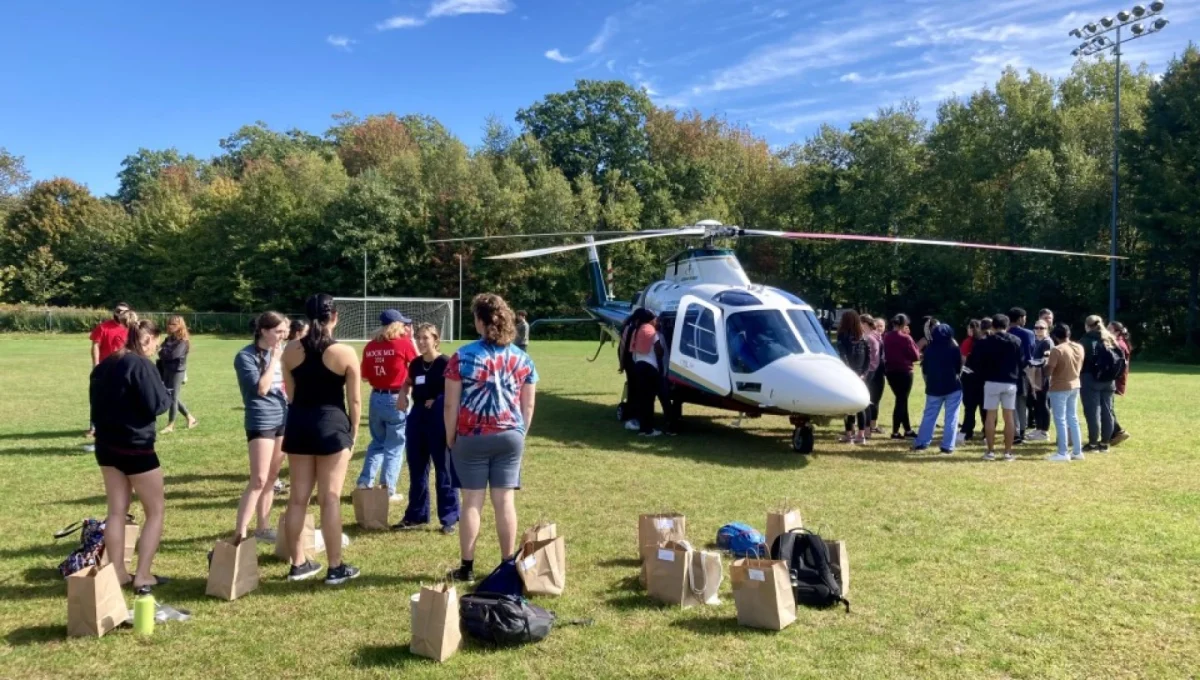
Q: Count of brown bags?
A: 13